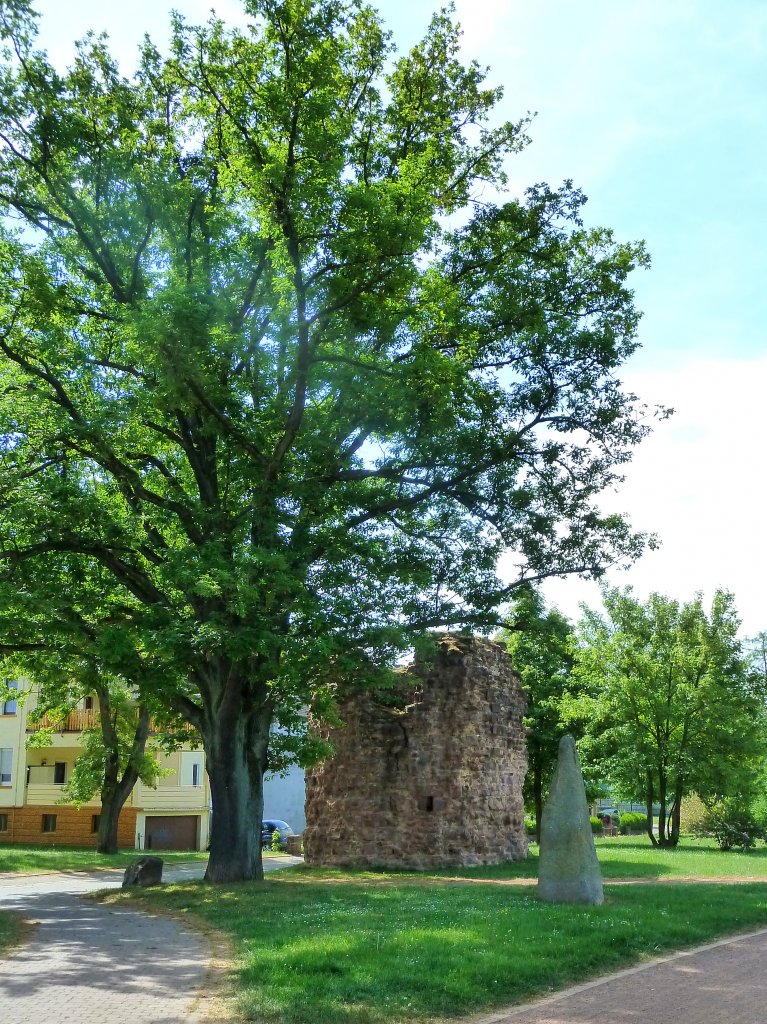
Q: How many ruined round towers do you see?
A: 1